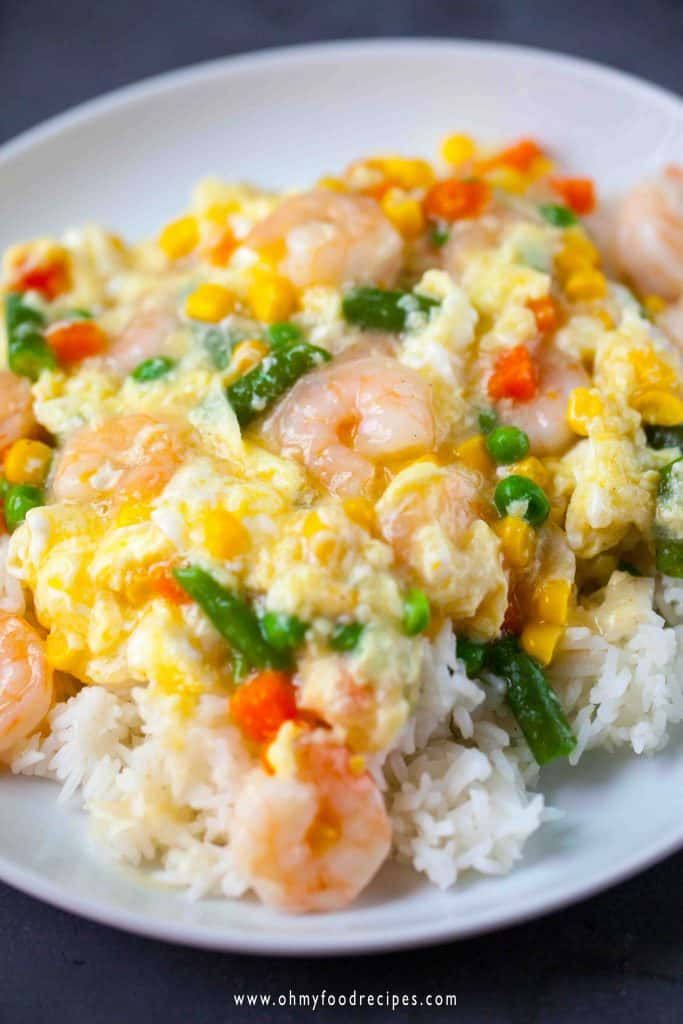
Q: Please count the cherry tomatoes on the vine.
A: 0